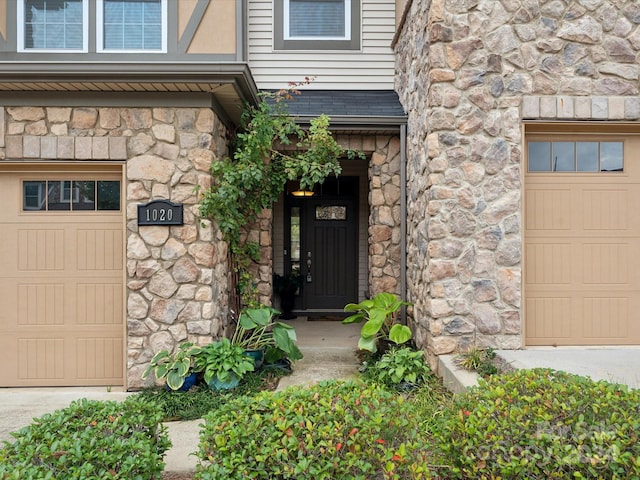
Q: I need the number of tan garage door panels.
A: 12